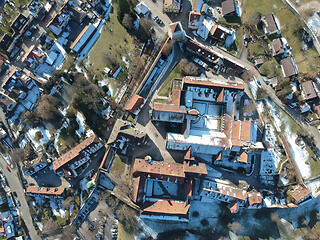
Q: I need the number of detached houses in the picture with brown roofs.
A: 5